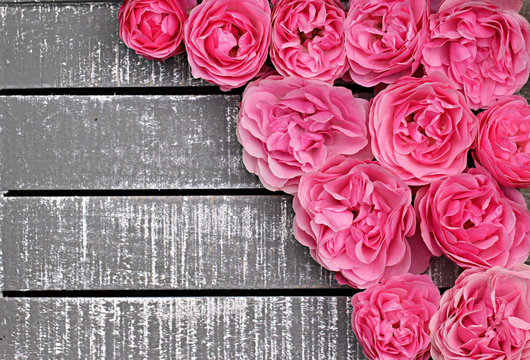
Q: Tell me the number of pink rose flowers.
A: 12